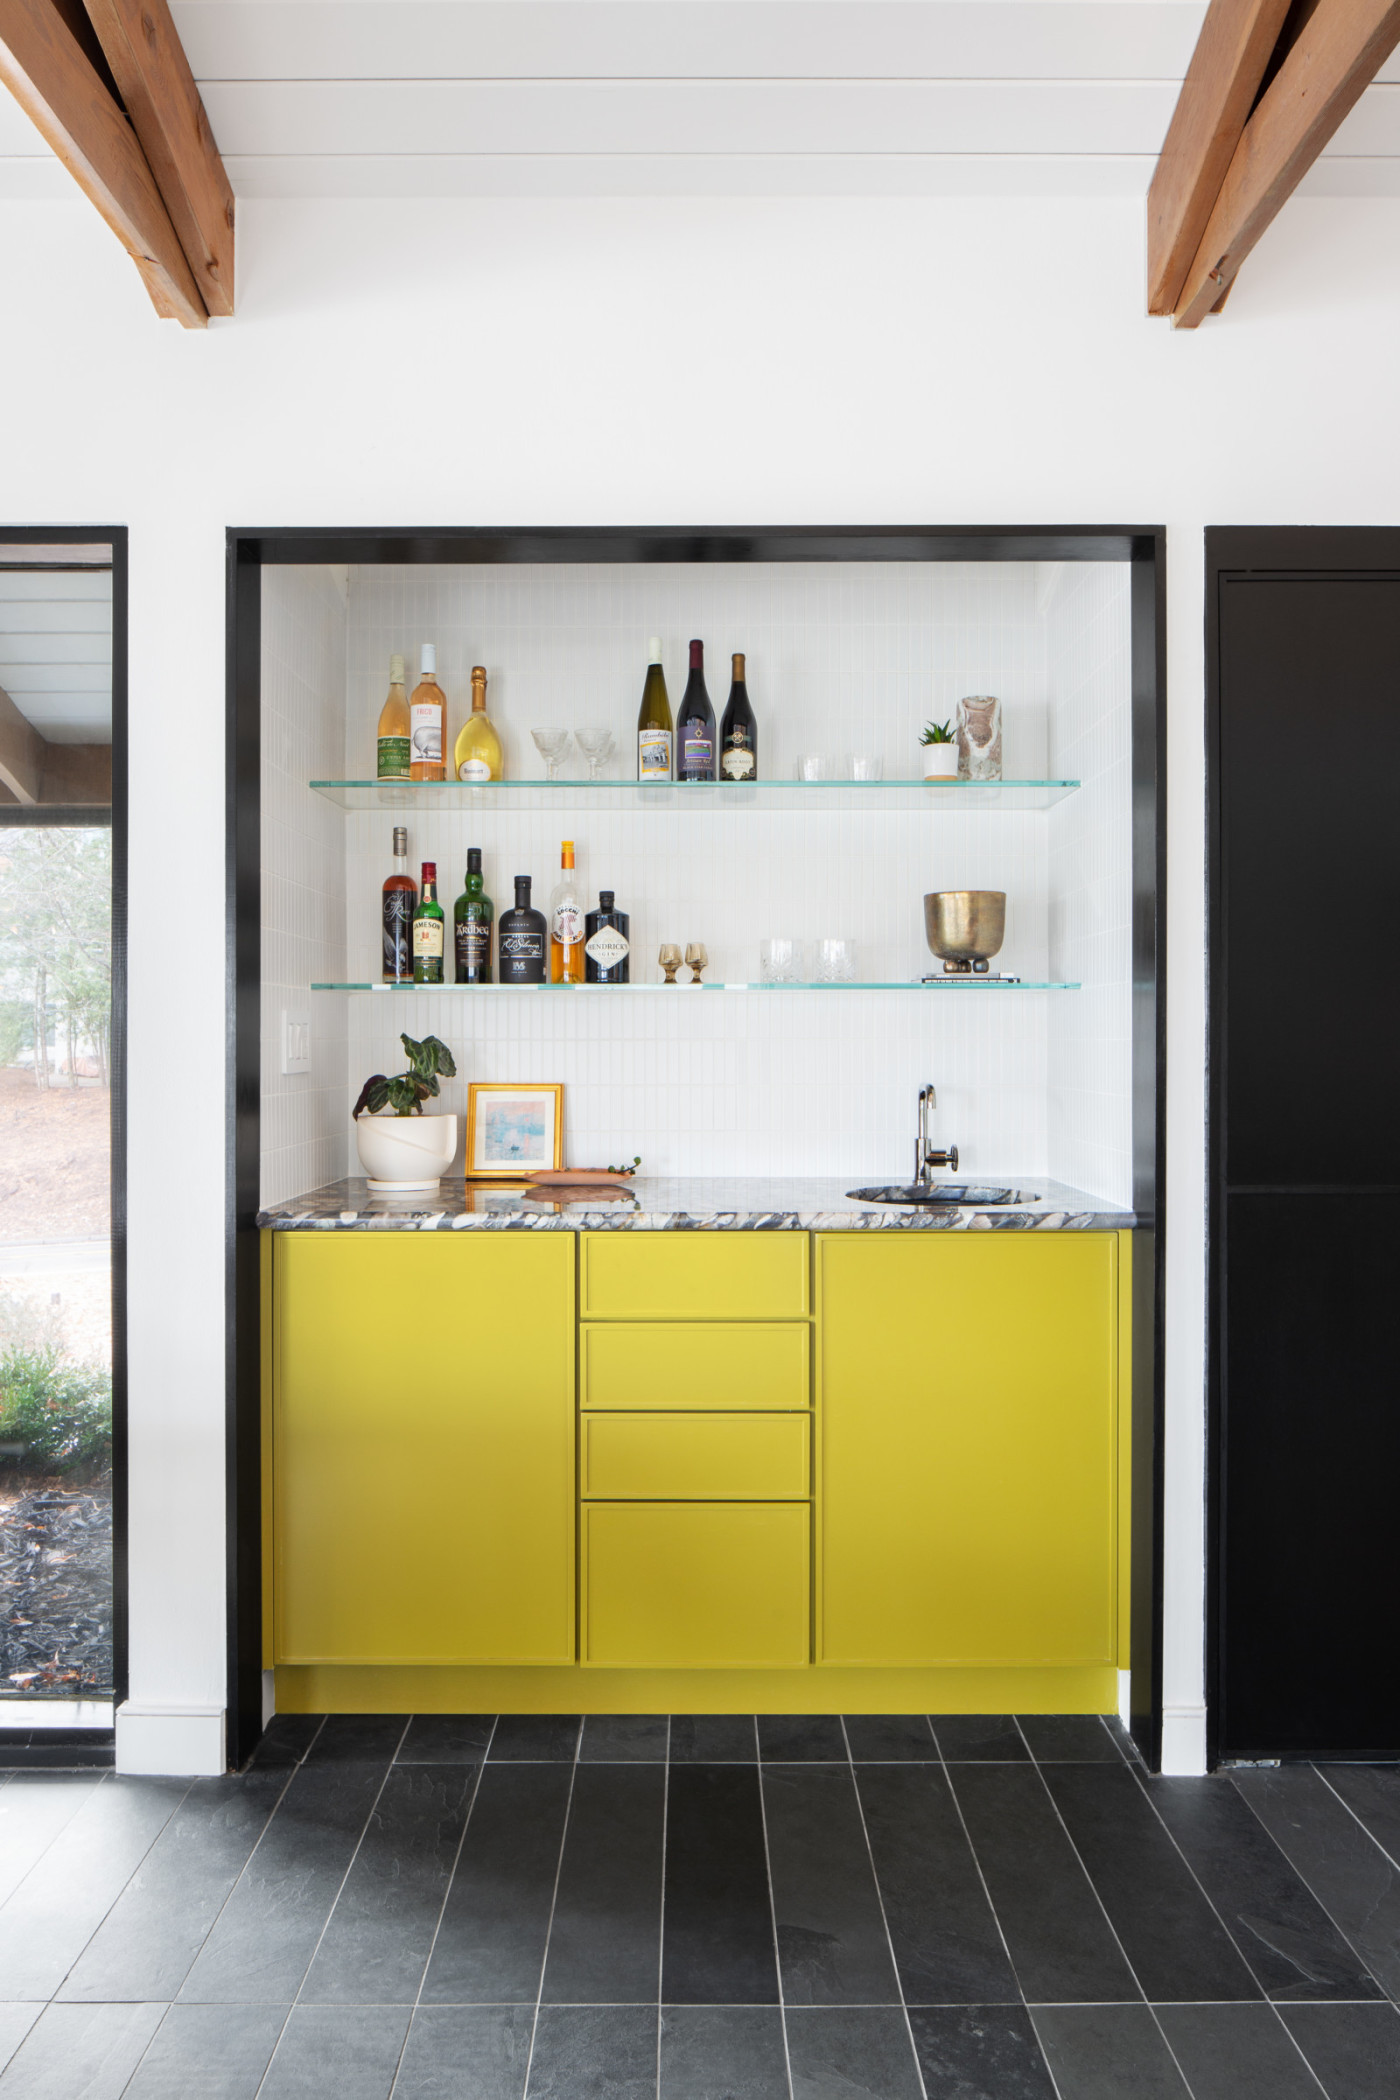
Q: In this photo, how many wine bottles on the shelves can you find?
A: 6